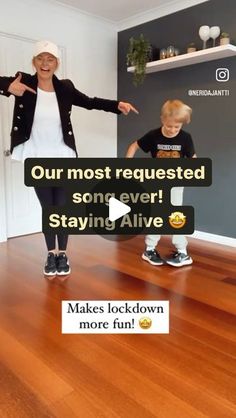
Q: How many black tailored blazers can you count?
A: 1